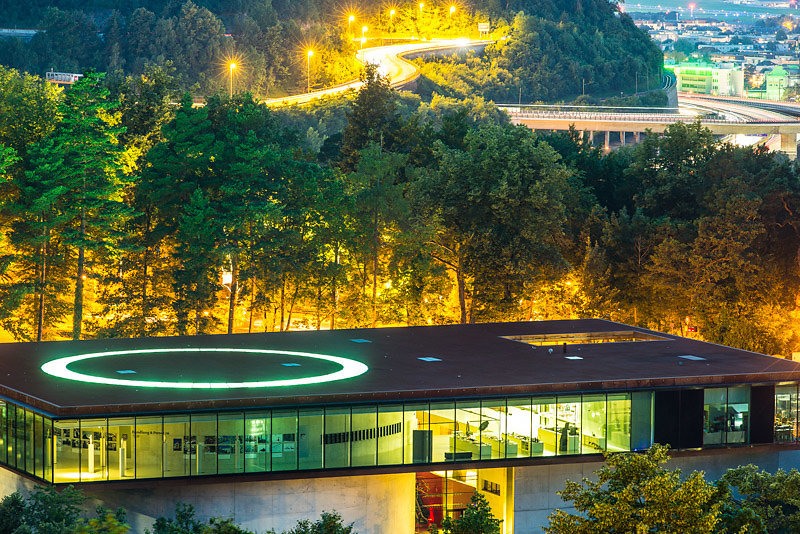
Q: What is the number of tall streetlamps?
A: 8